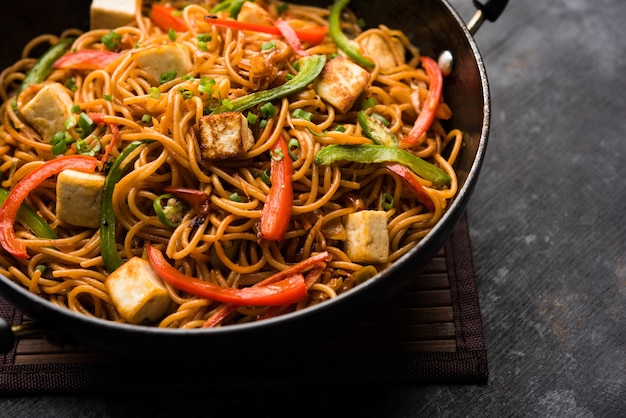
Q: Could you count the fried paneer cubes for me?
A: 10